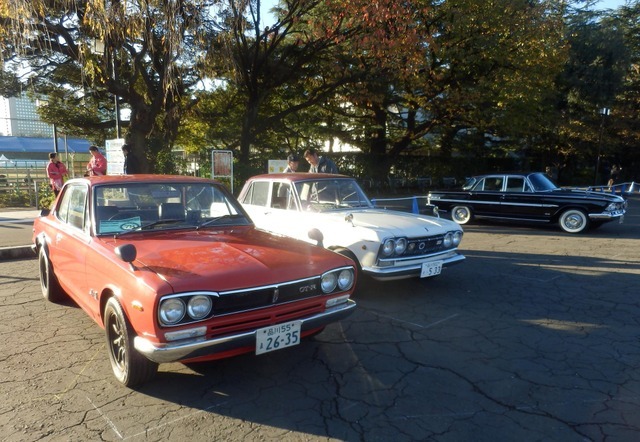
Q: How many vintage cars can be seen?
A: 3